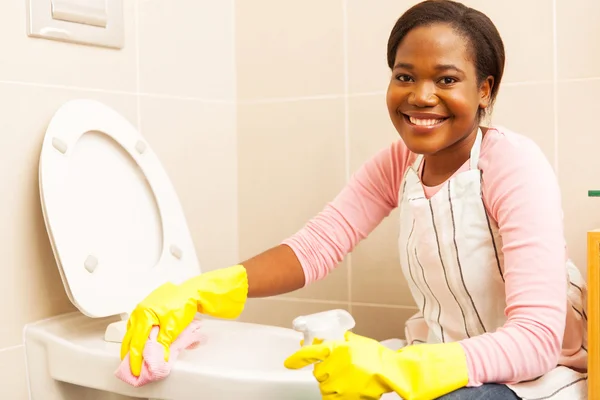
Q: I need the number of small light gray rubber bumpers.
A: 4